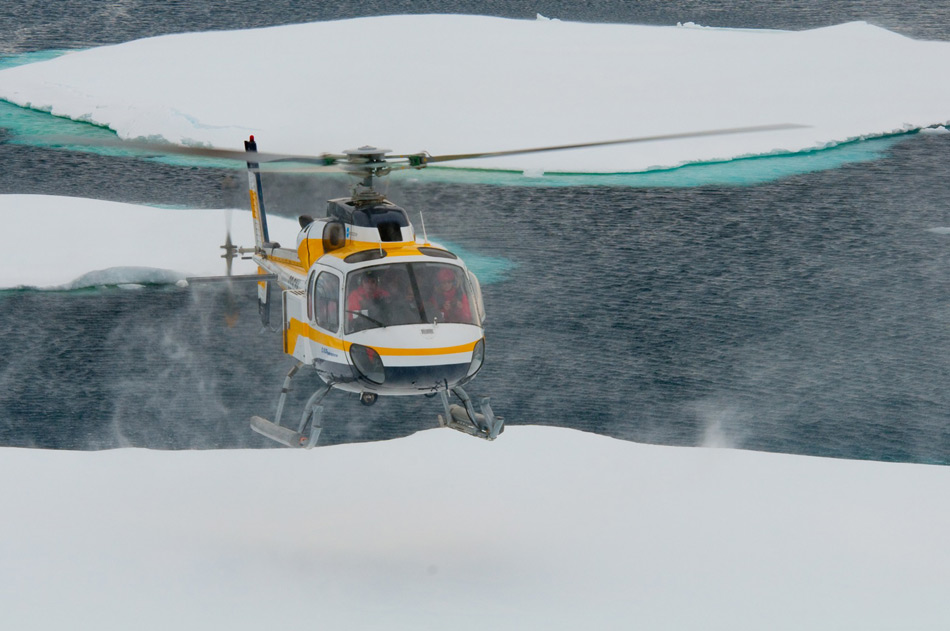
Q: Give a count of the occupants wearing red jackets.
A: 2